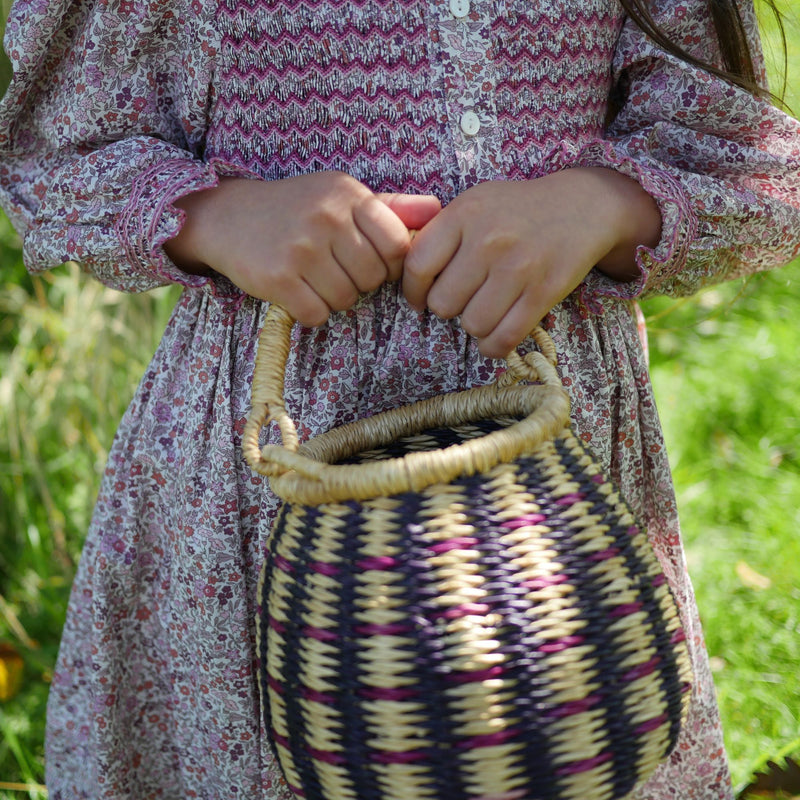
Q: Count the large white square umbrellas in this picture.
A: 0